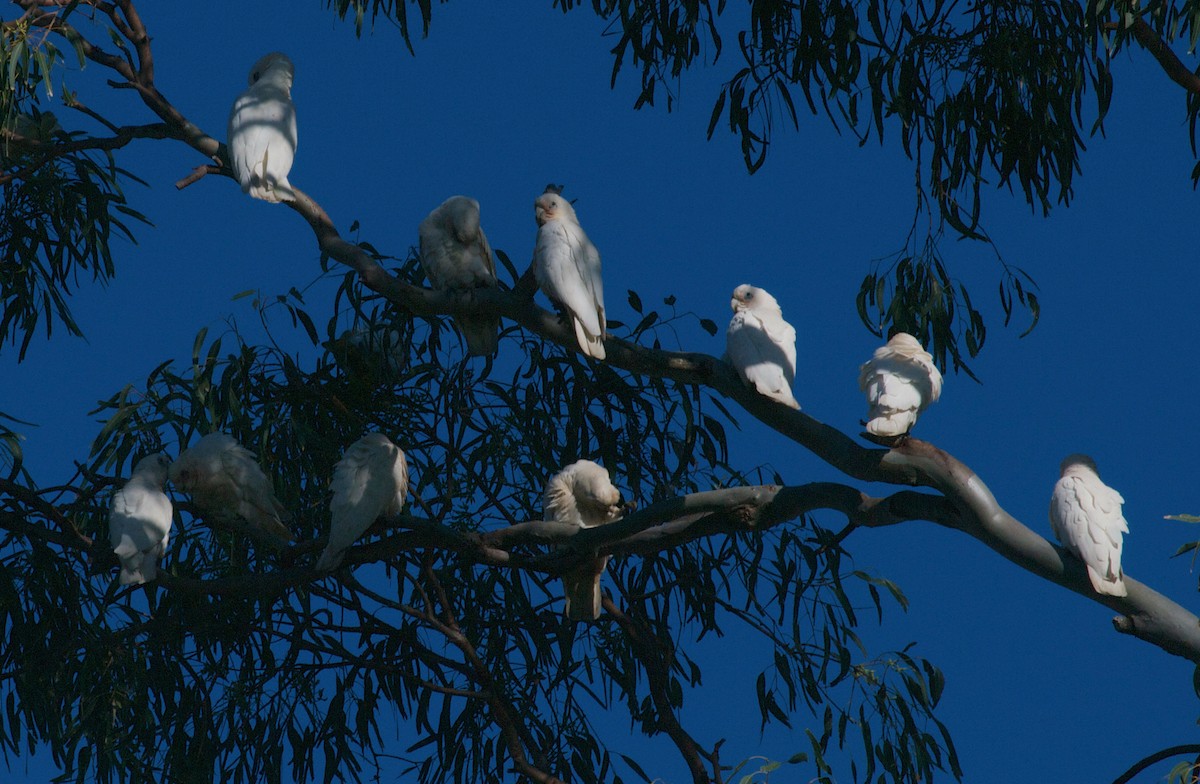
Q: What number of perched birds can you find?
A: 10